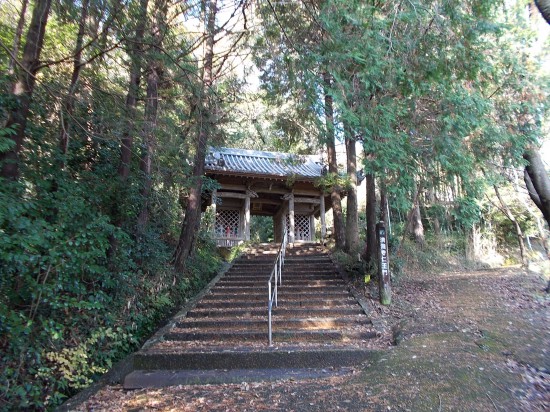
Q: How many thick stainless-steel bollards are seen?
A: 0